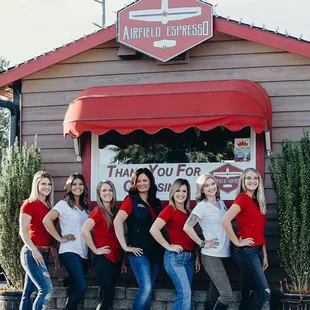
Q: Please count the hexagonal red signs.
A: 2